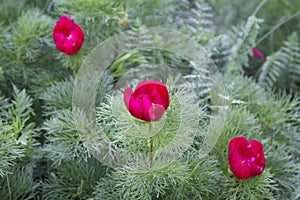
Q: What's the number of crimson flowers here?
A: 3